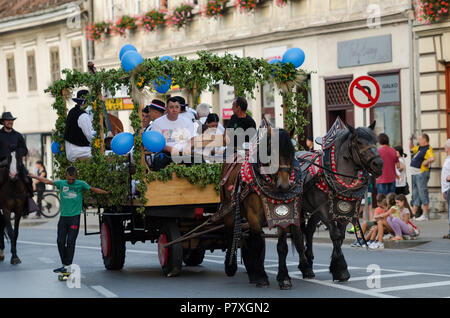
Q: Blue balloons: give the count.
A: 9